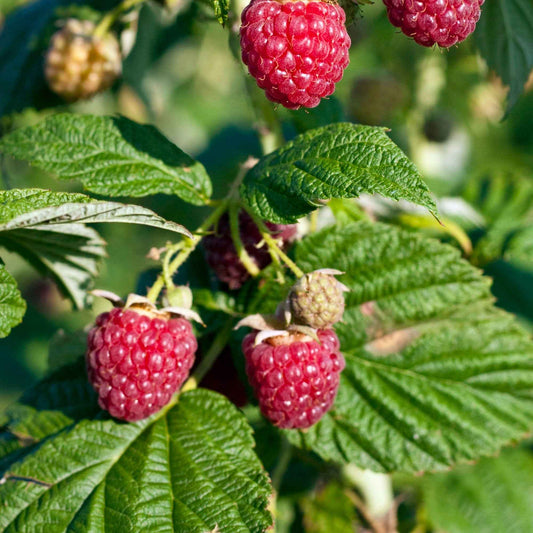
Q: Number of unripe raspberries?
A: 2